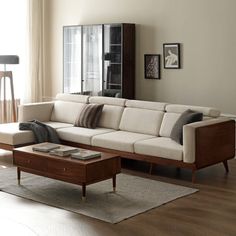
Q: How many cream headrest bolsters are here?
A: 4